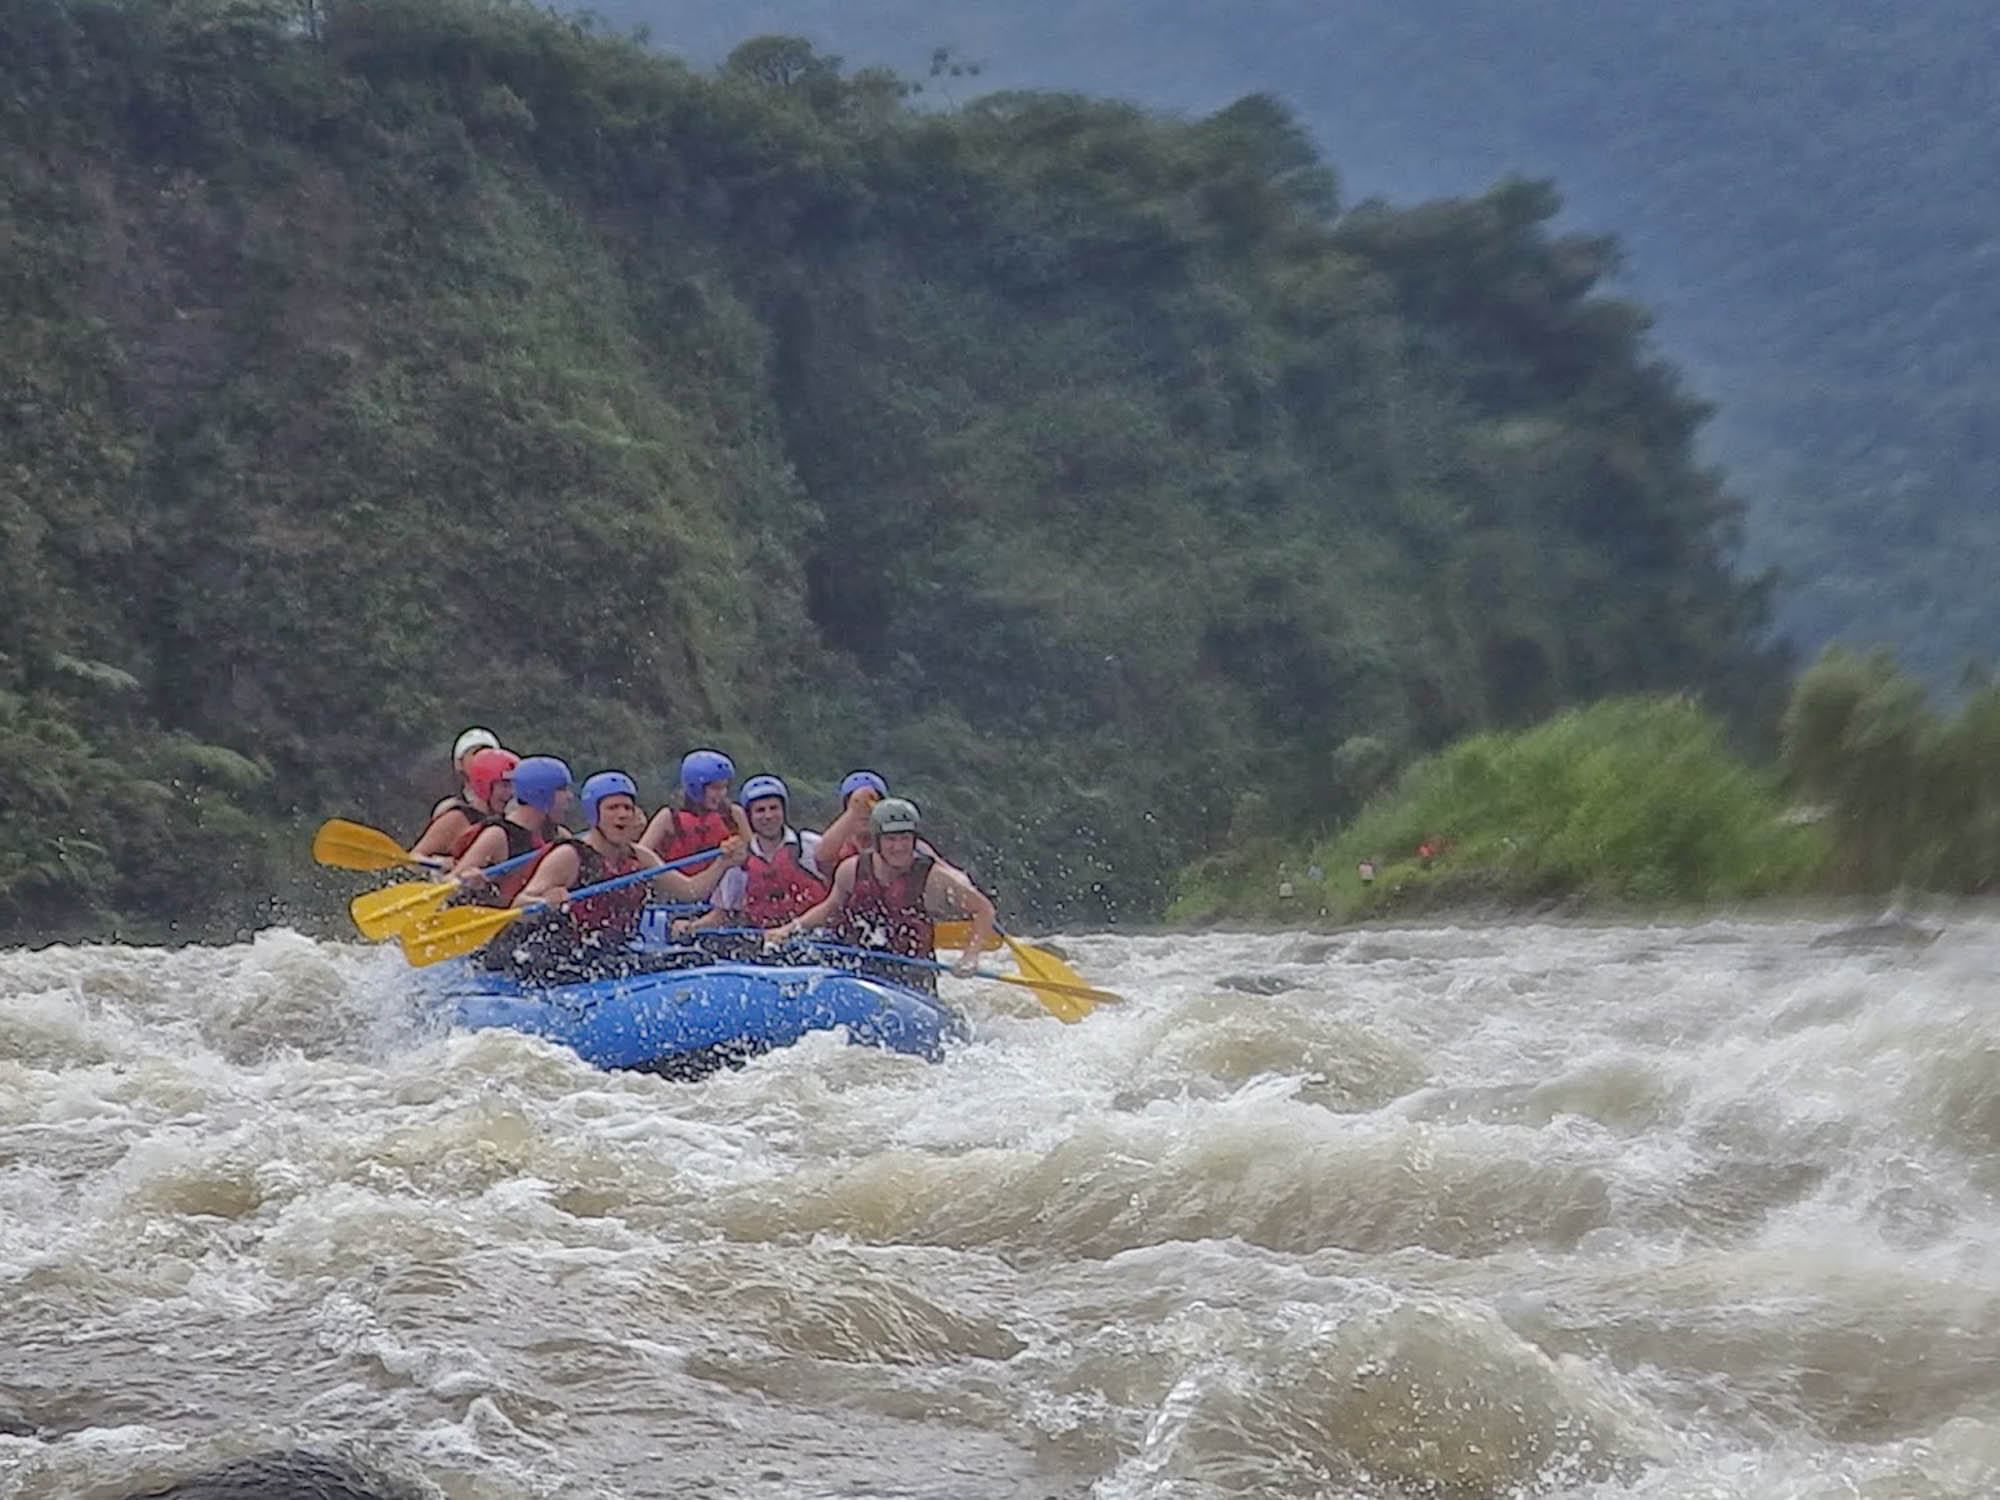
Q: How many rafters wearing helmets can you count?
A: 8